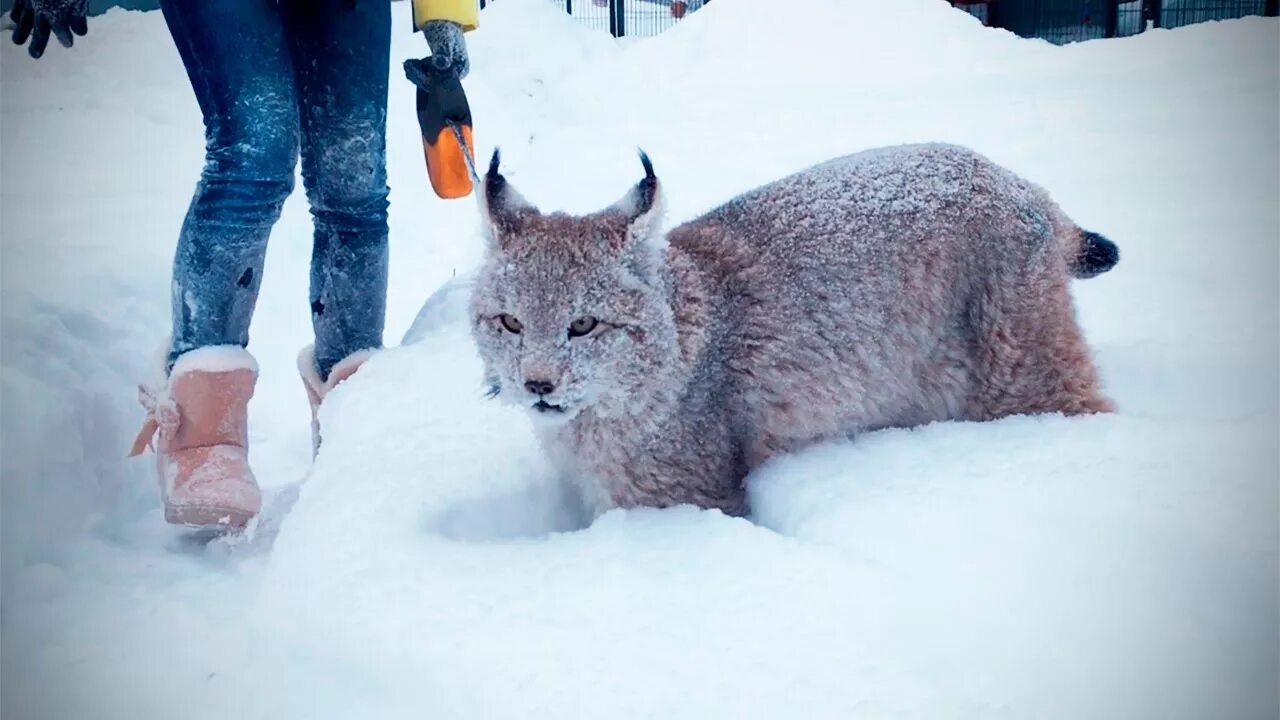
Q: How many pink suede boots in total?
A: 2